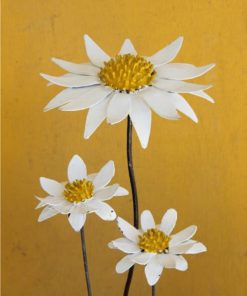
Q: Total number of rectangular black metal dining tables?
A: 0